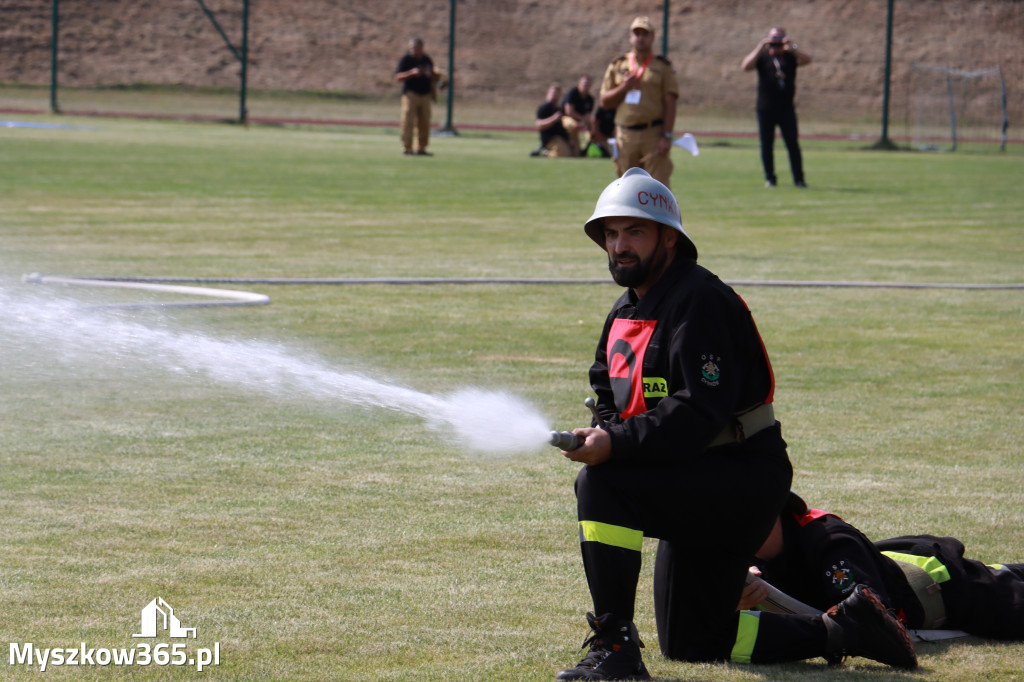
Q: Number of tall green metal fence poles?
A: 5